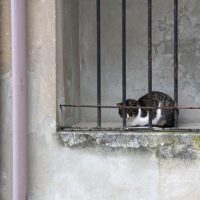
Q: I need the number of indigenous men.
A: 0